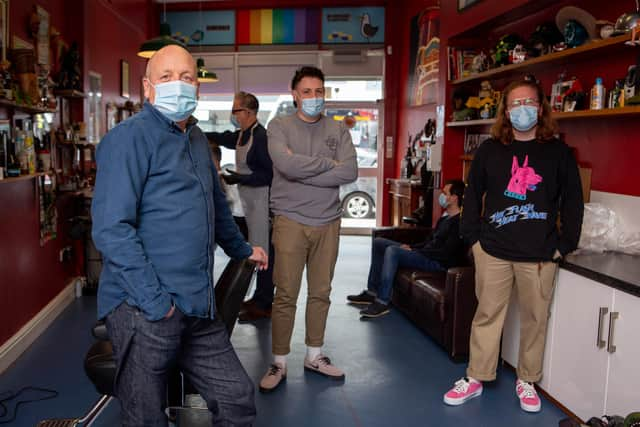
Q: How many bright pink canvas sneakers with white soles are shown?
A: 2